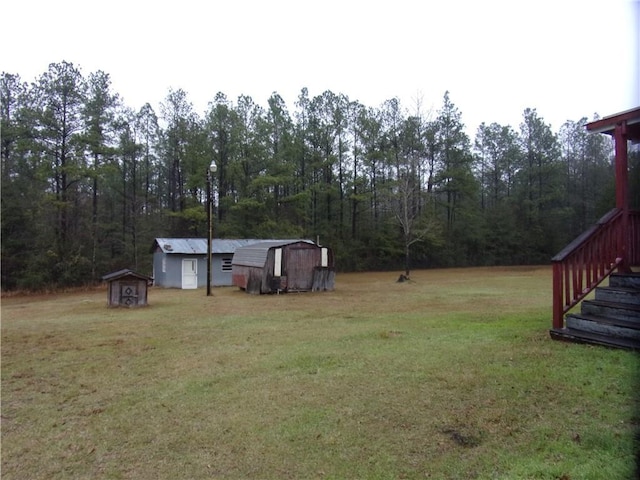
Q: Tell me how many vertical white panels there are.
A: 2